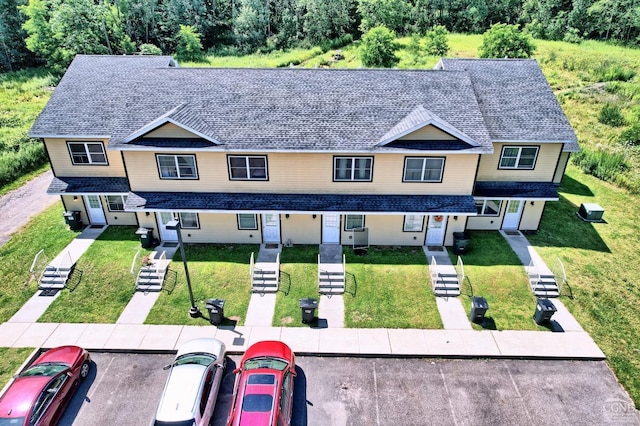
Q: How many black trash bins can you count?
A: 7